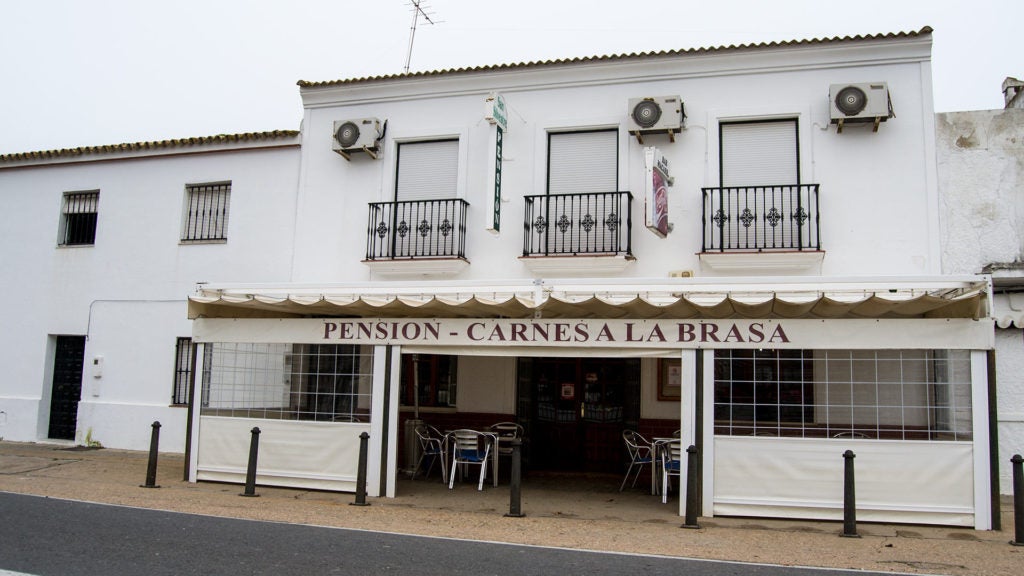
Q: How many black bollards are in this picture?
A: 7